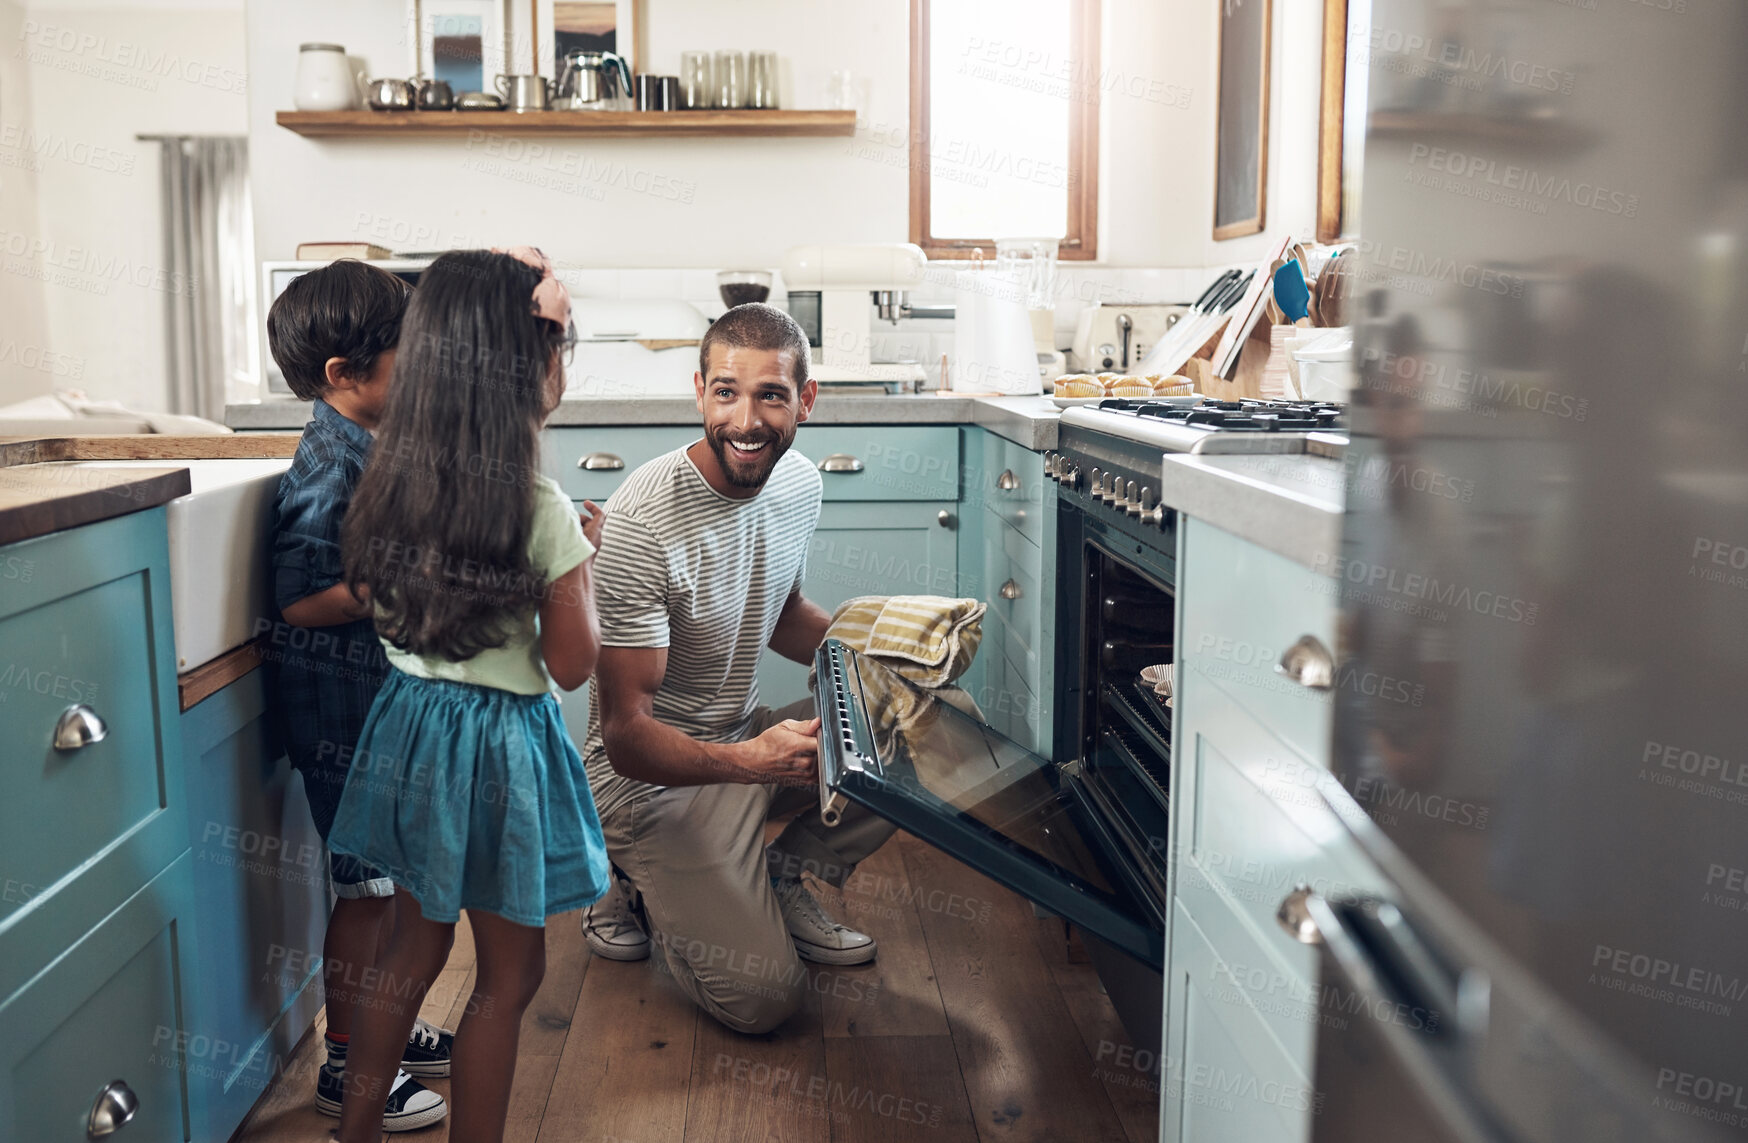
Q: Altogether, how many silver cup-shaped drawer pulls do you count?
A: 8